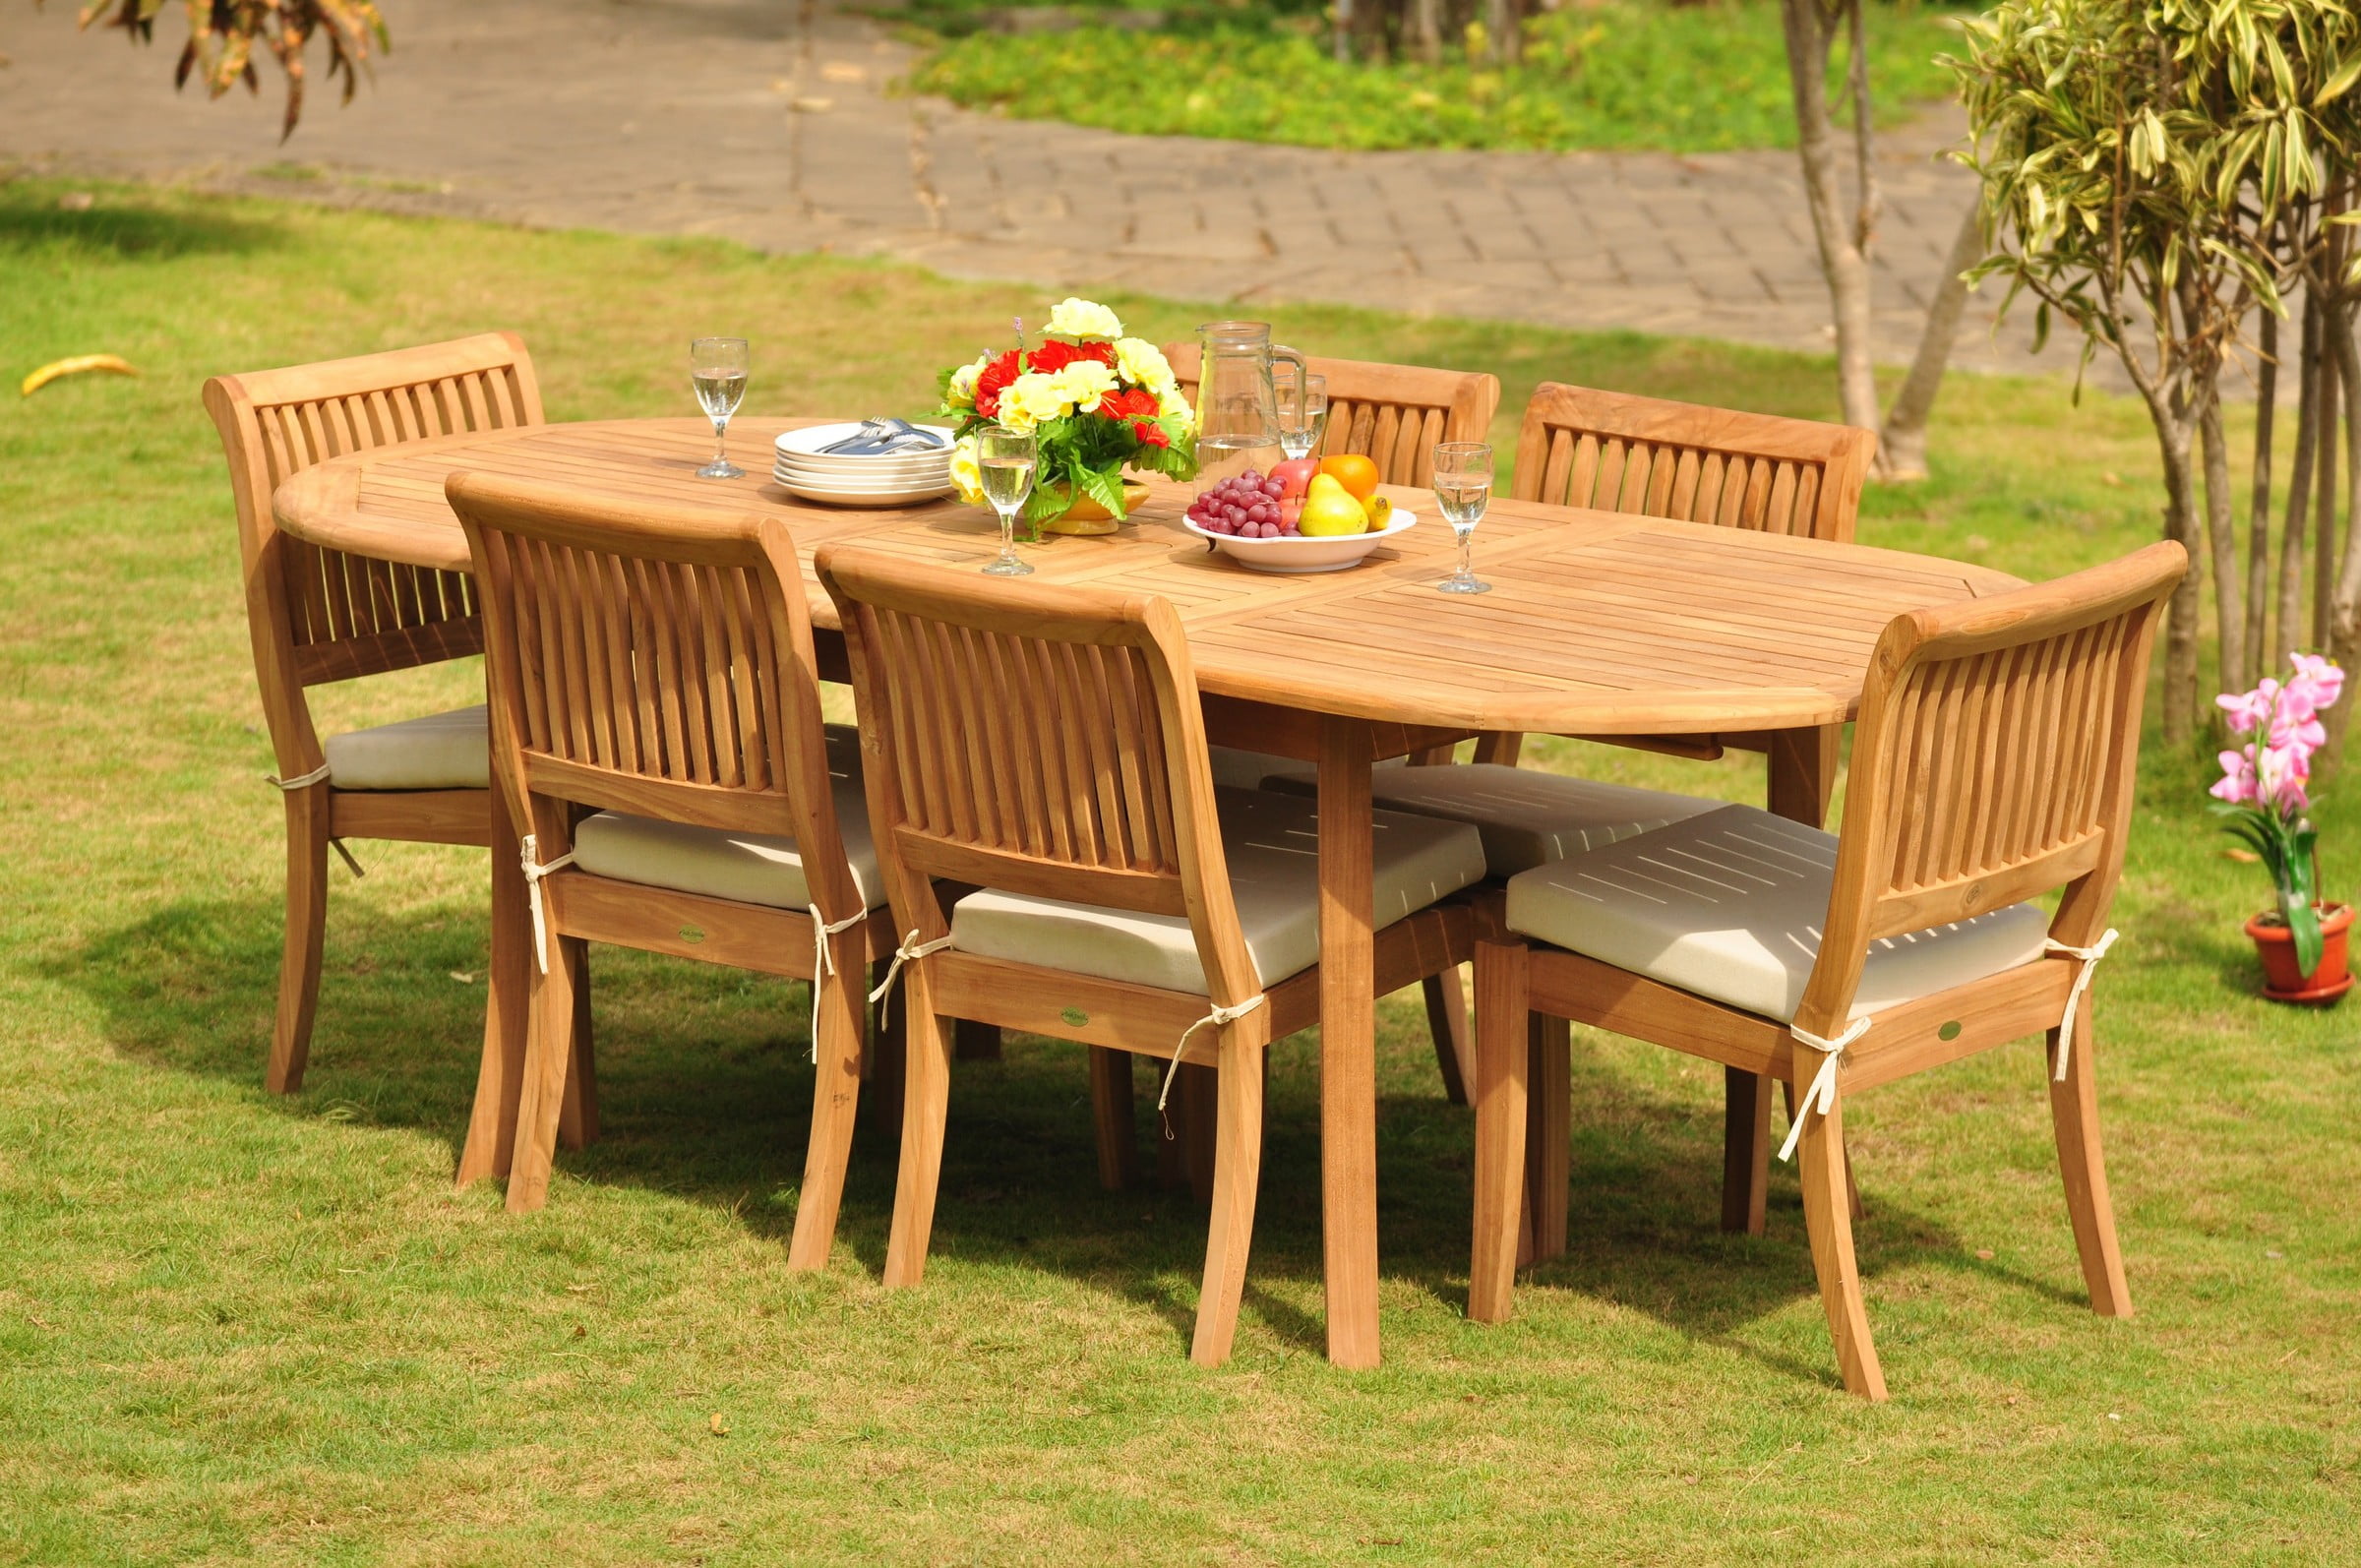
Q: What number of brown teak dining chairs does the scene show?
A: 6